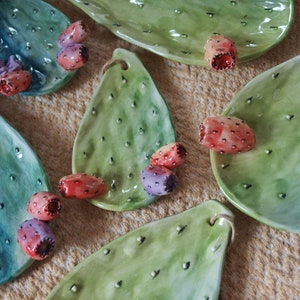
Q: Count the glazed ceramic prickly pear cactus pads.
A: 6